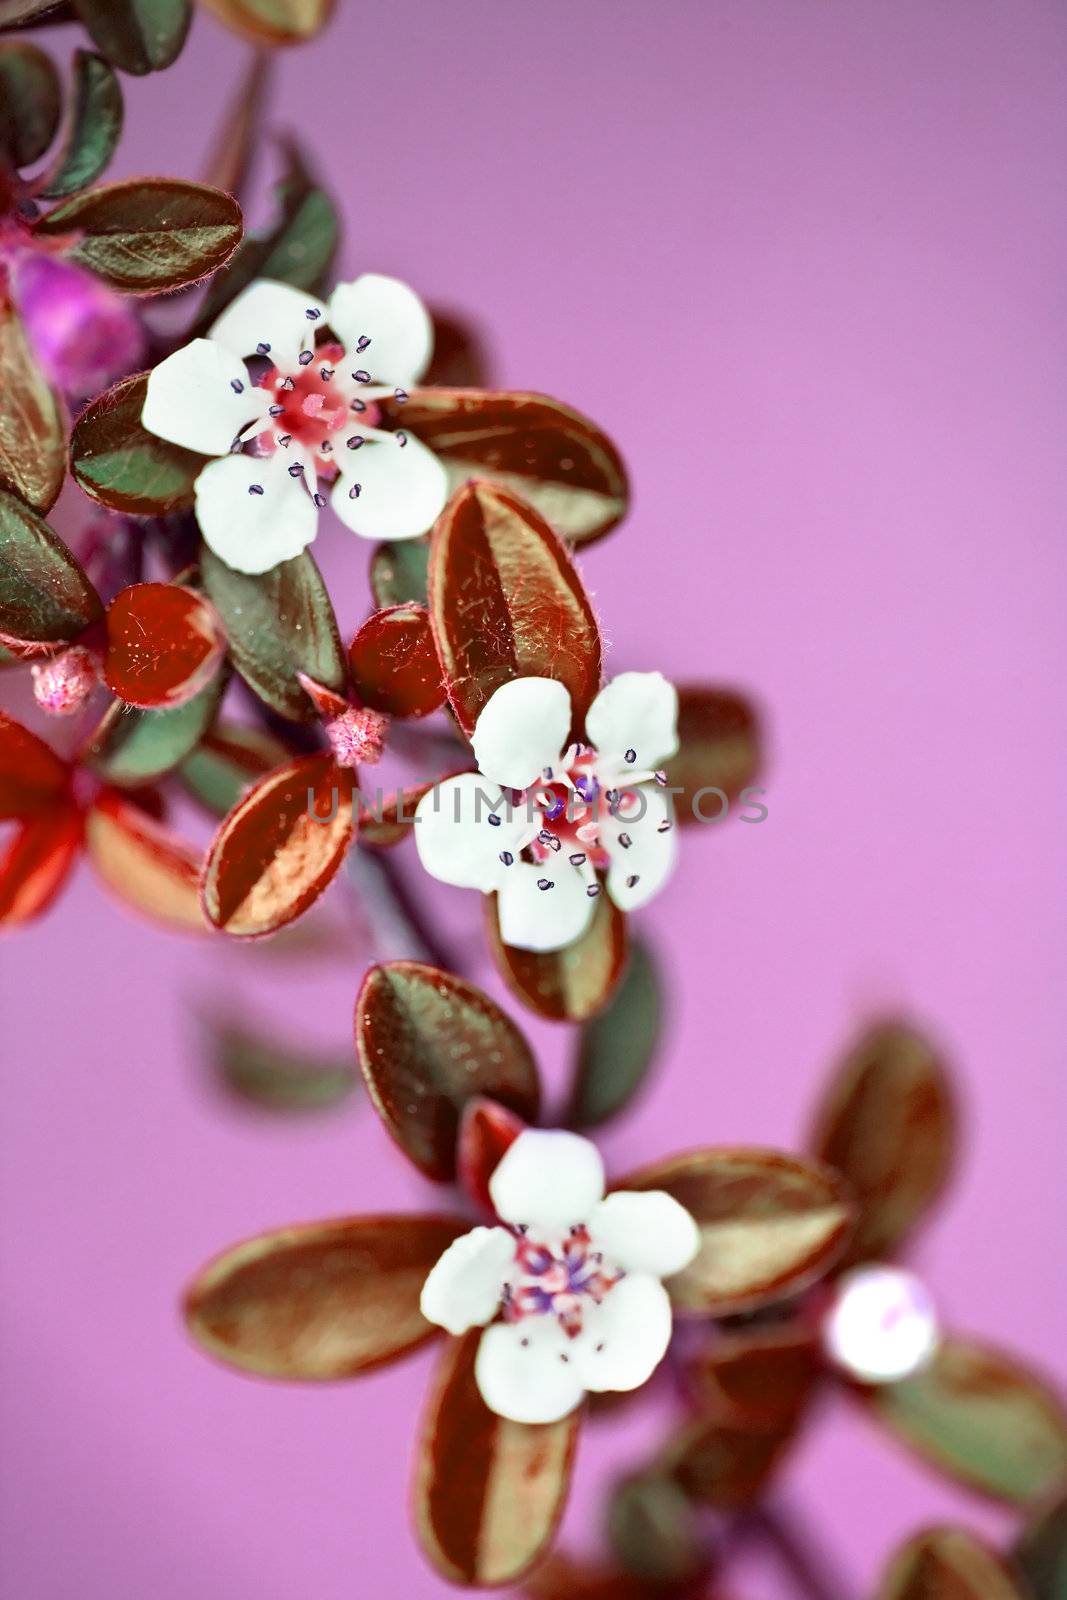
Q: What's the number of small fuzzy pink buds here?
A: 2